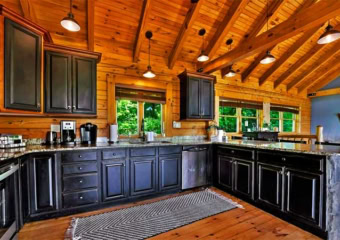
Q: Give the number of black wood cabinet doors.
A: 13